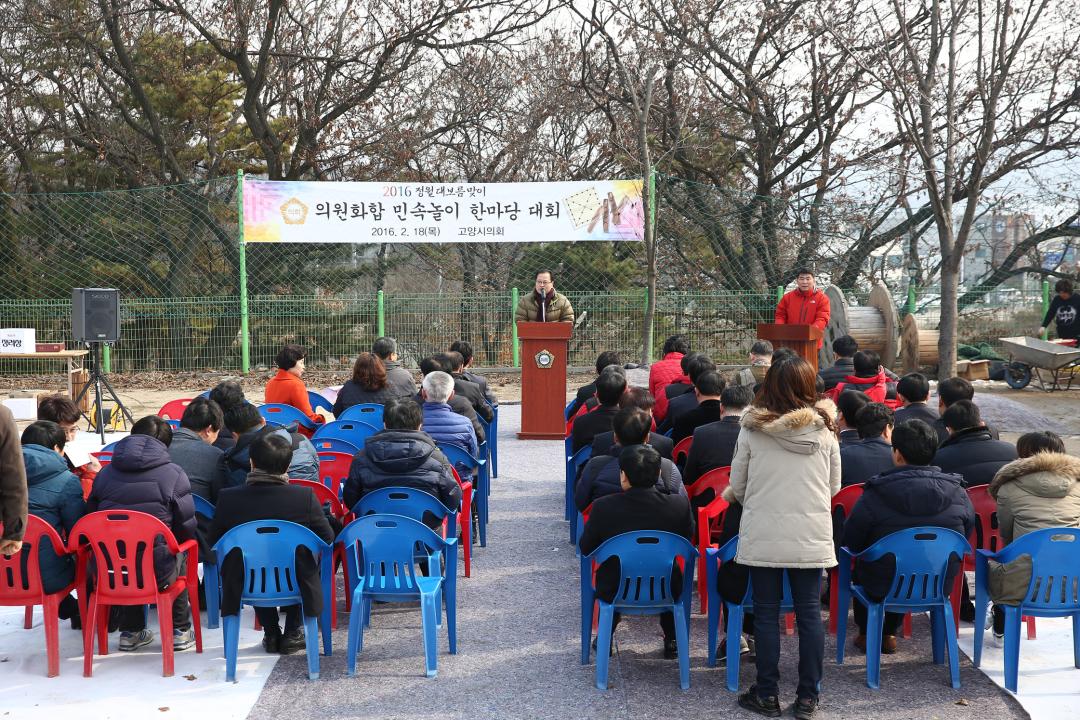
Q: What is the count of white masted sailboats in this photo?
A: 0